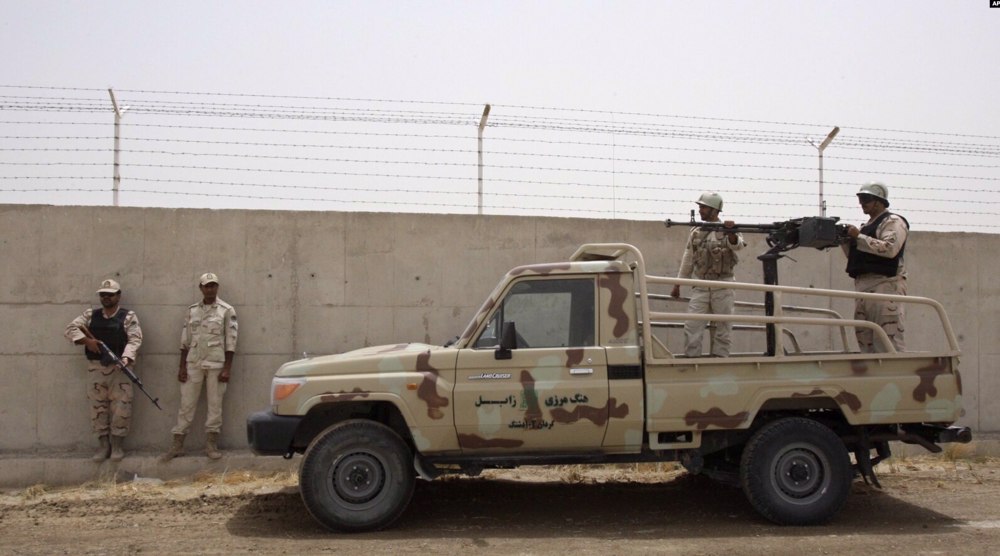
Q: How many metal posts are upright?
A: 3